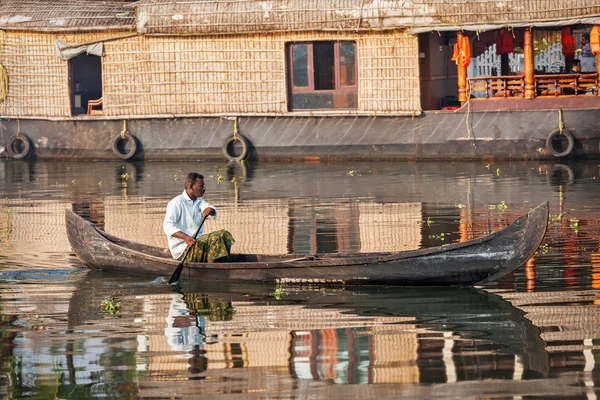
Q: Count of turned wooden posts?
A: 3